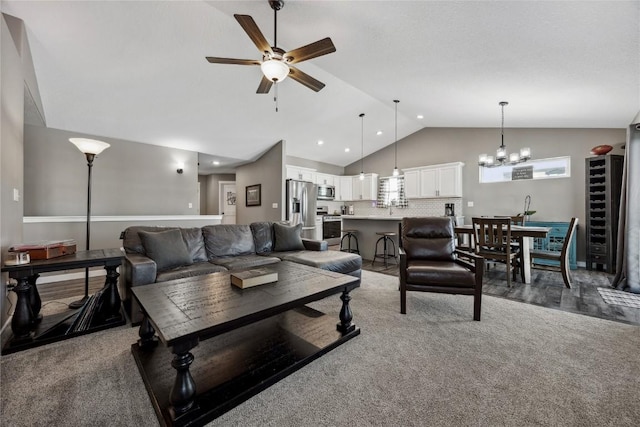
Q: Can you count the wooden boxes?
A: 1